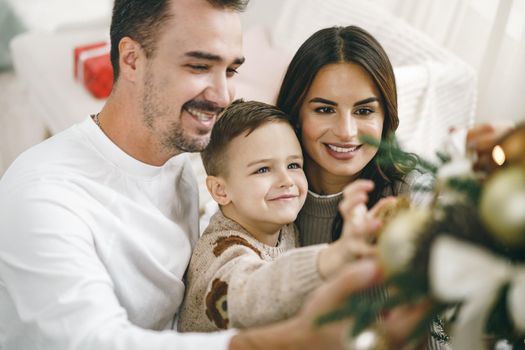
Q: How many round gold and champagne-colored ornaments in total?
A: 2